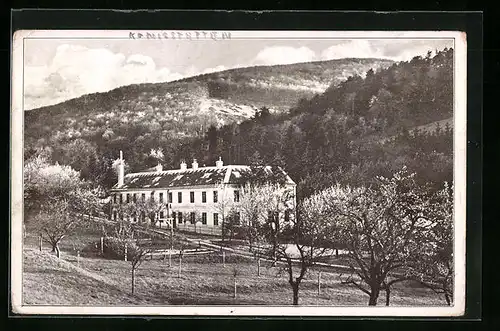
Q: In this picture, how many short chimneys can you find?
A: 4